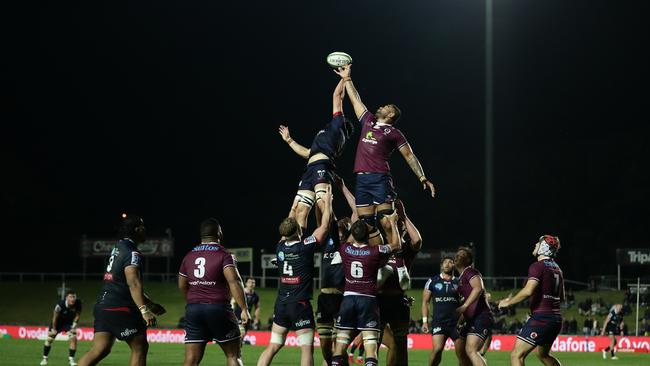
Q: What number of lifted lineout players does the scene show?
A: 2